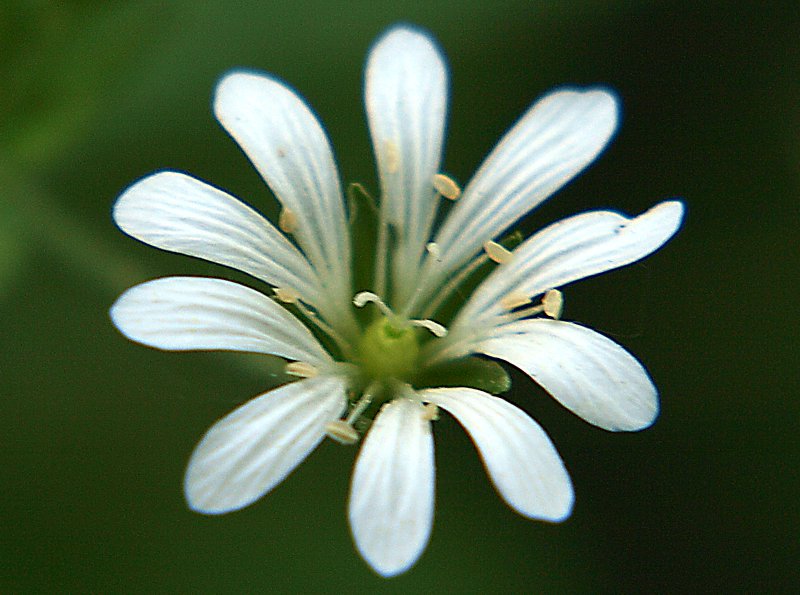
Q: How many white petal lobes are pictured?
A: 10